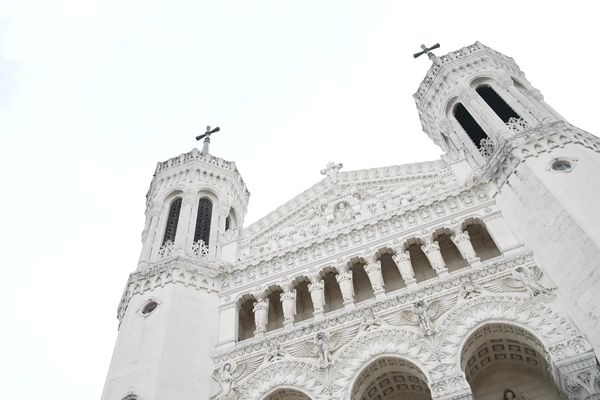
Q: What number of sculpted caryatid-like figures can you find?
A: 8